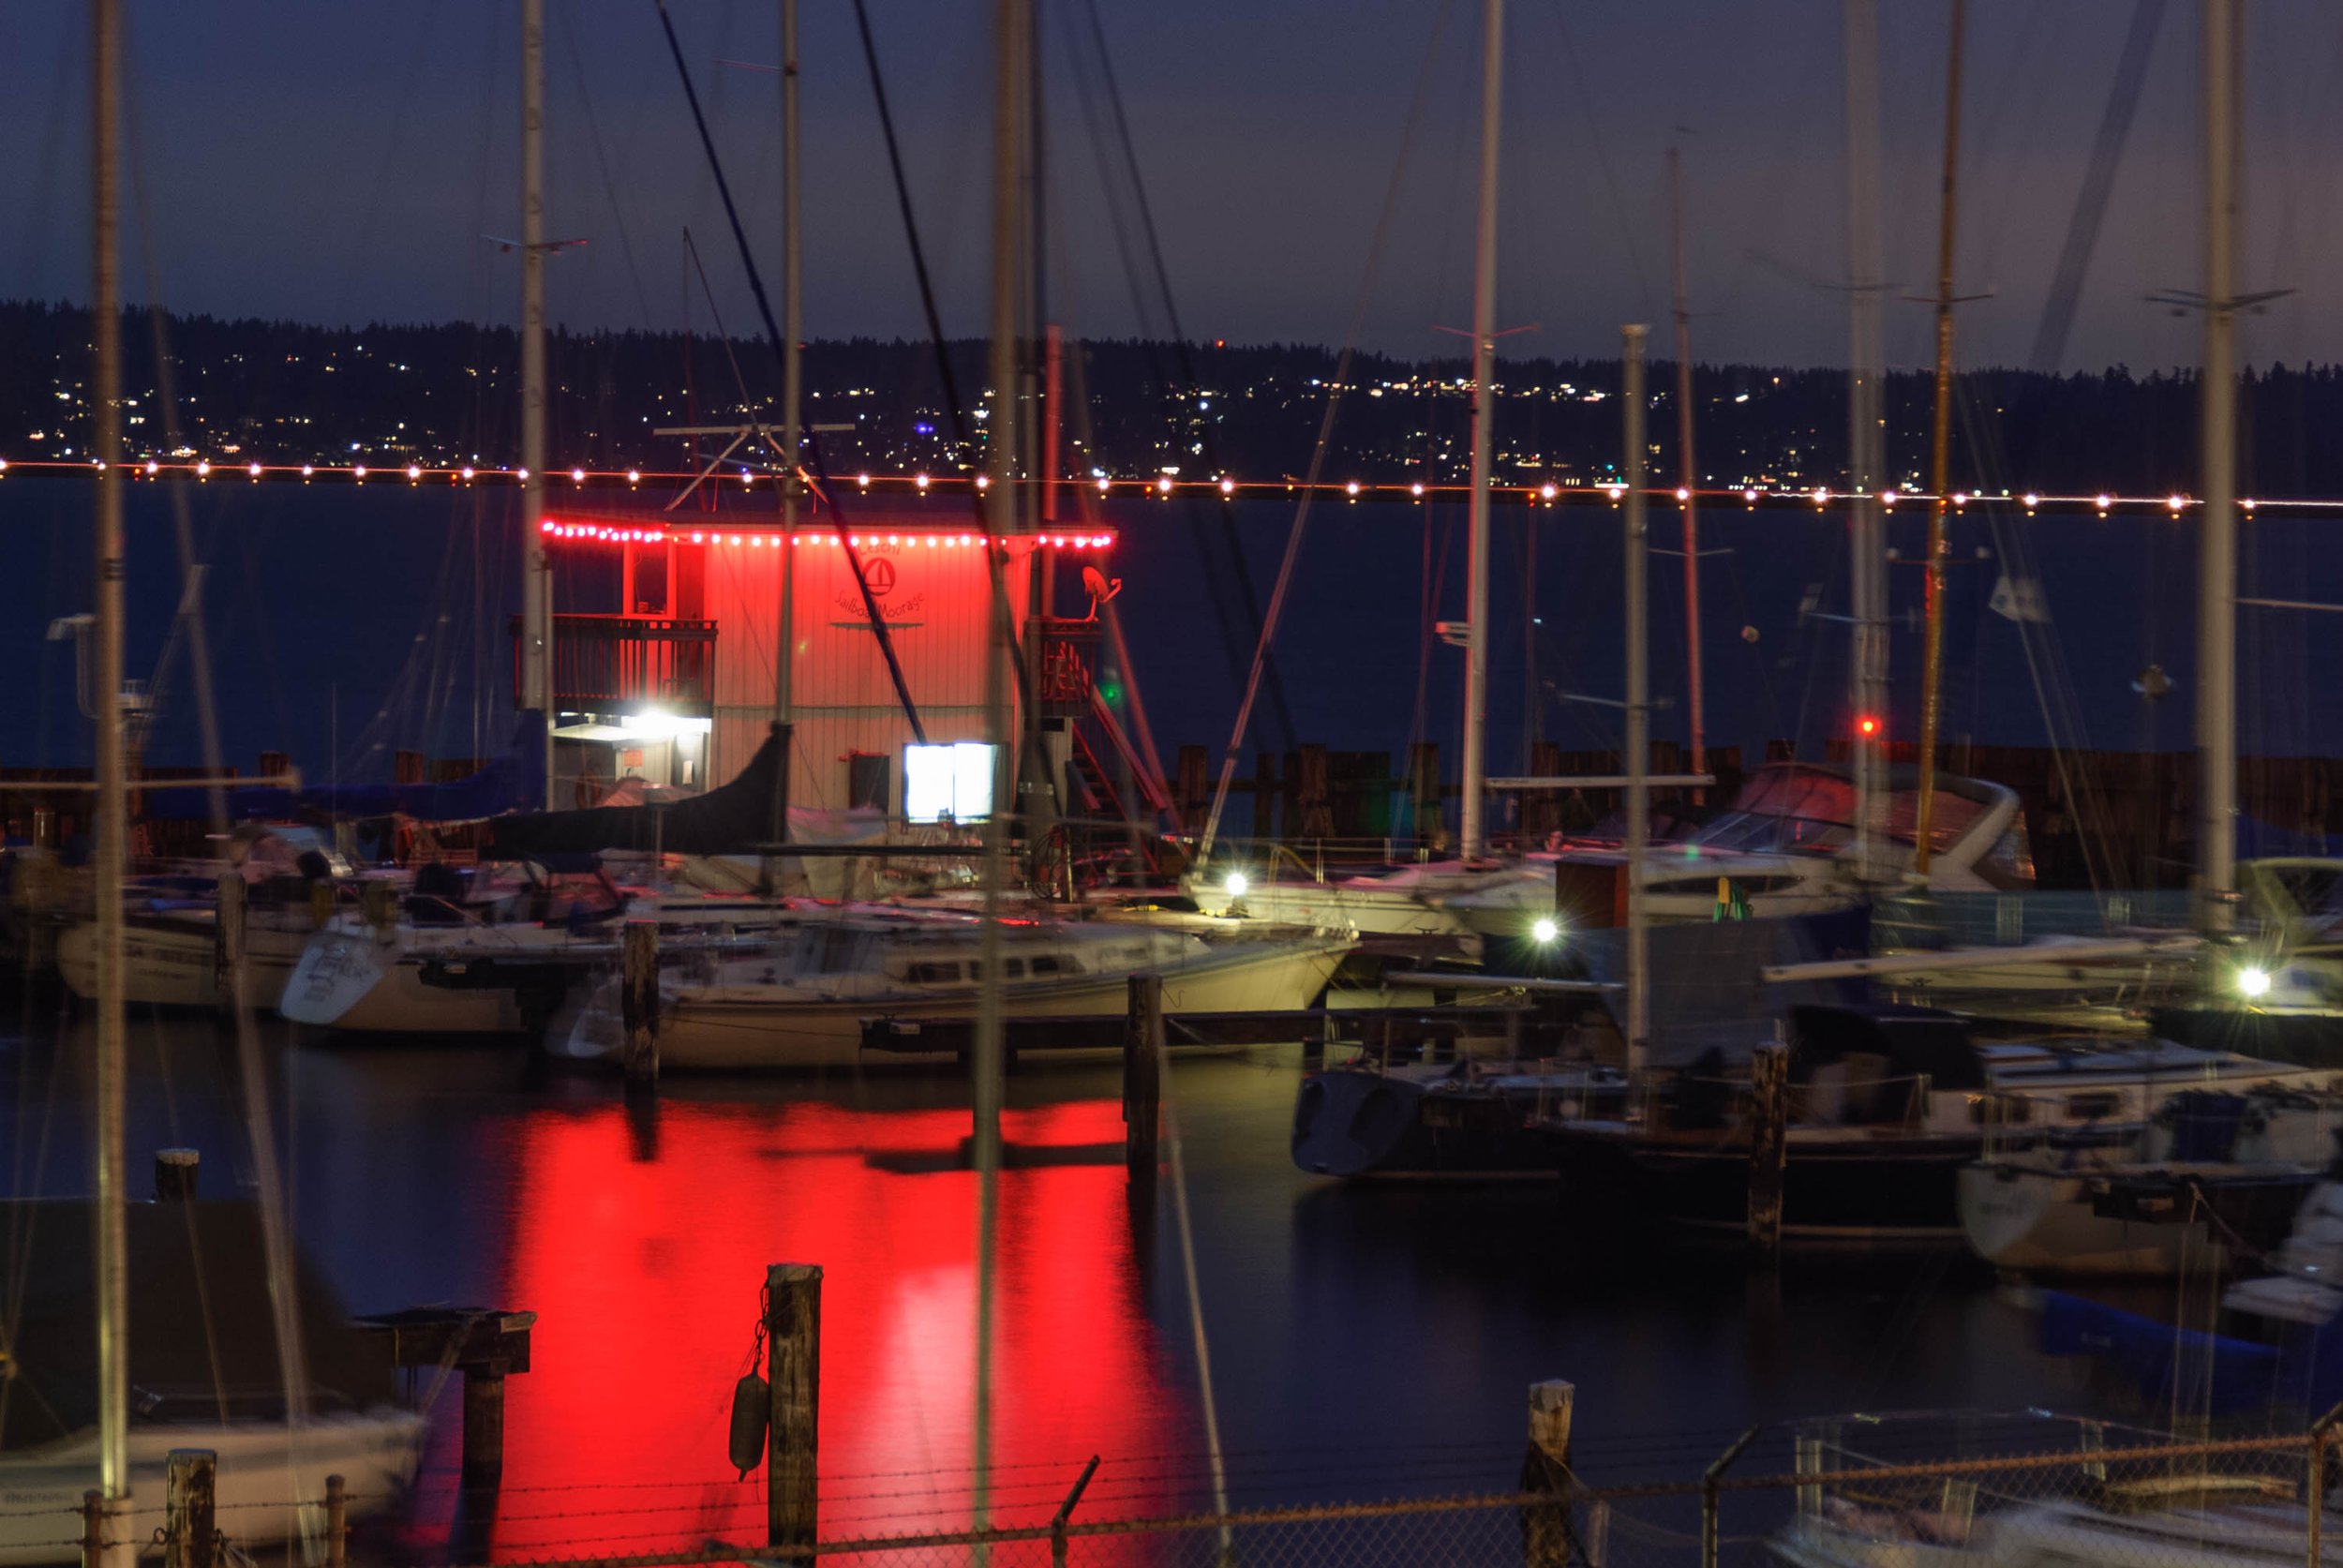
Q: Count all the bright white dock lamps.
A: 3